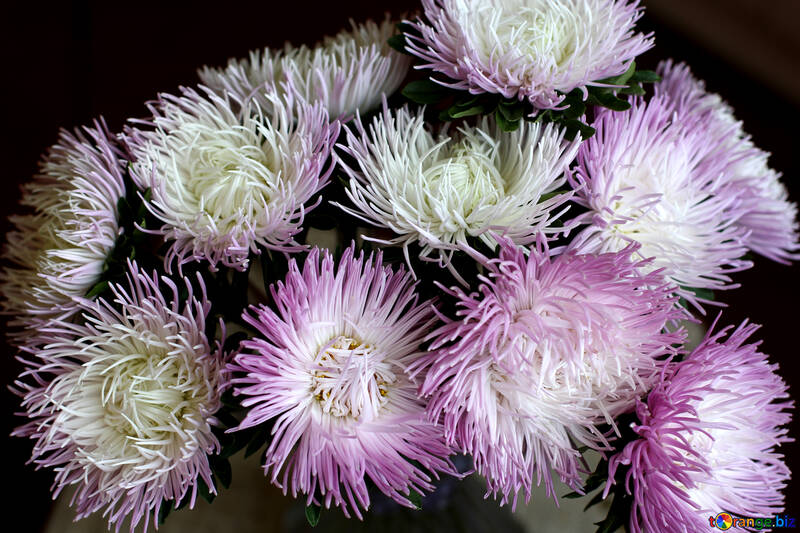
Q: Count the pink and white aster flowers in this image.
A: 11